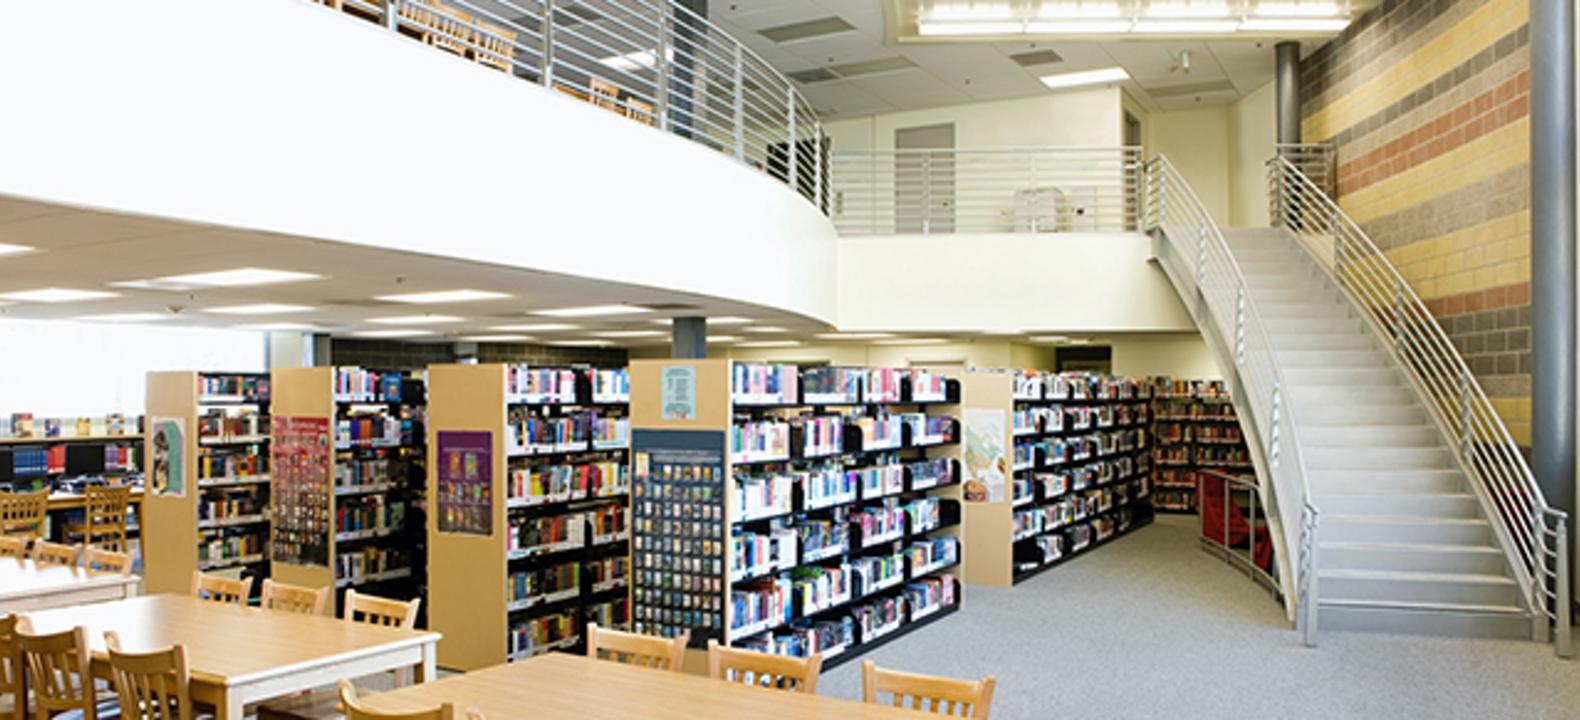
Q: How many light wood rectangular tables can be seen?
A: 3